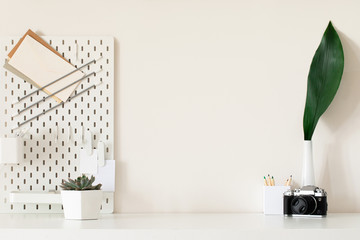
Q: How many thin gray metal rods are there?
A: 3